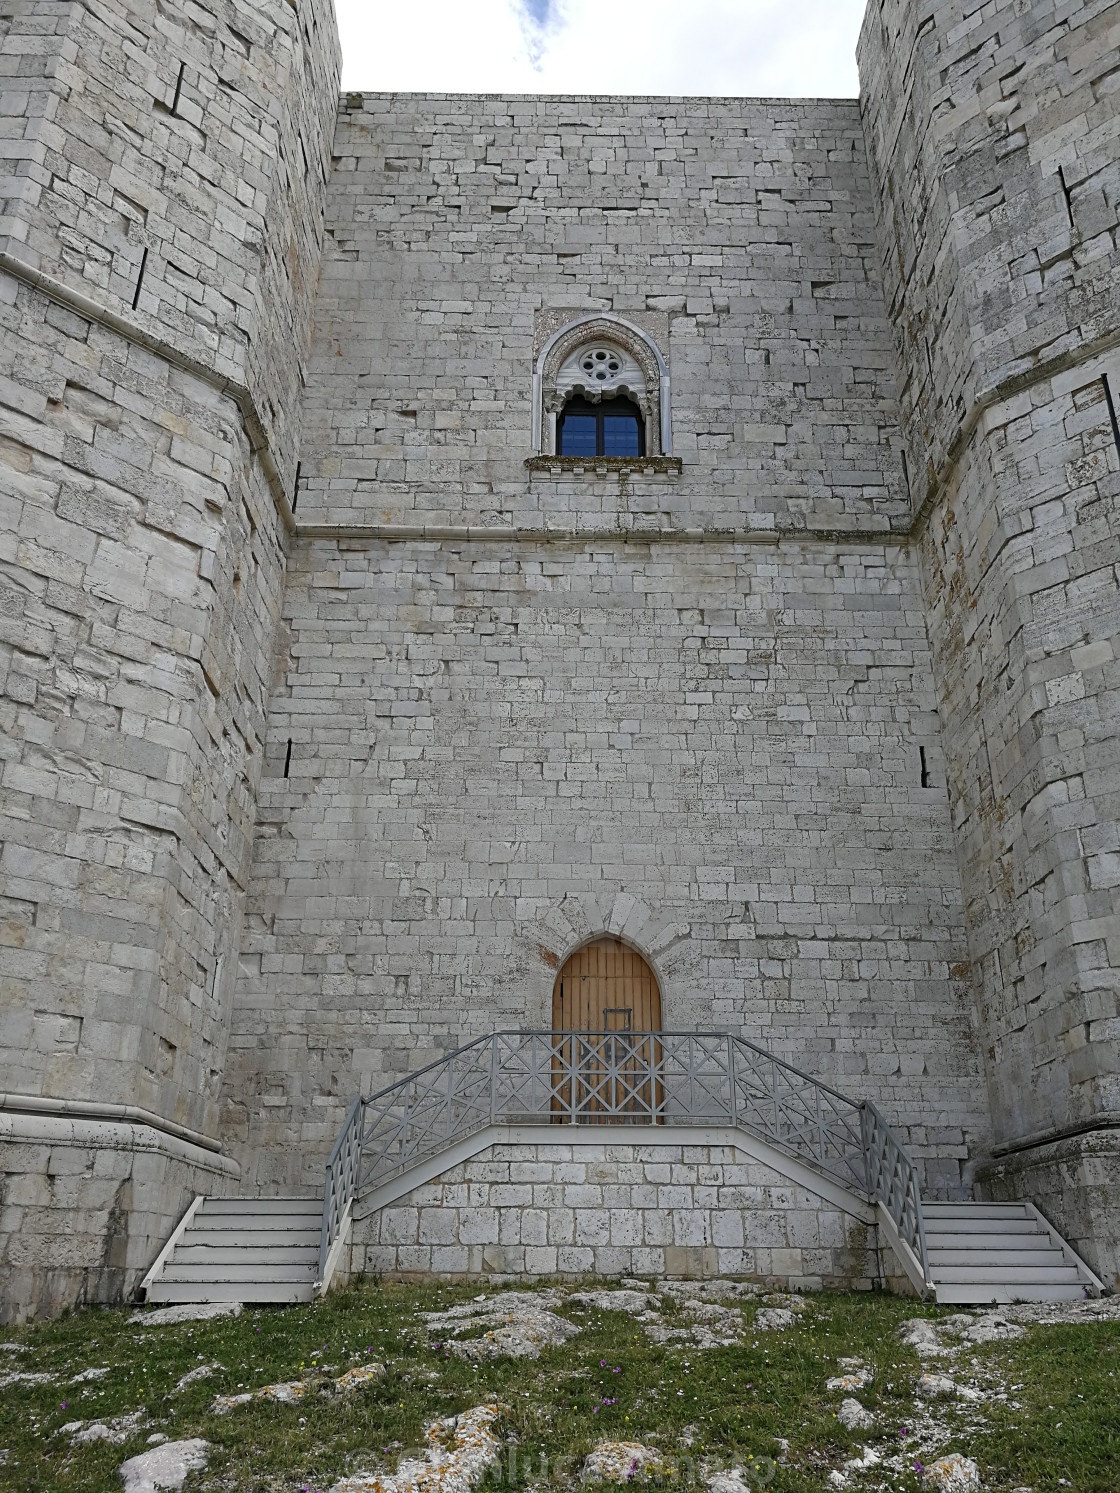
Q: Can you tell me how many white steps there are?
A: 12